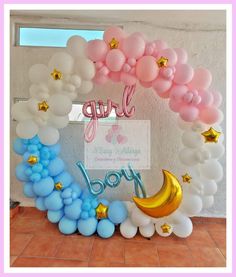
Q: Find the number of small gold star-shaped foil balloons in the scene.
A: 10